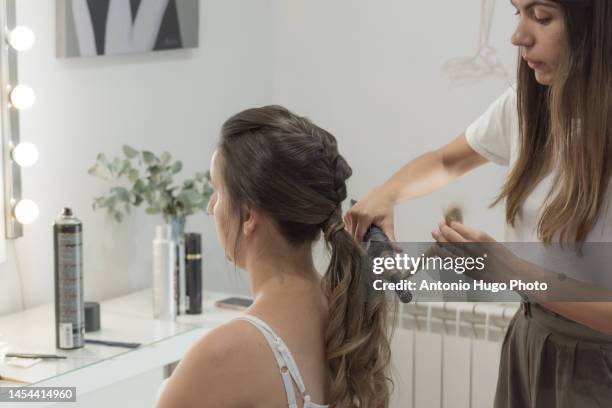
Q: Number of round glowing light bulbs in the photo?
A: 4